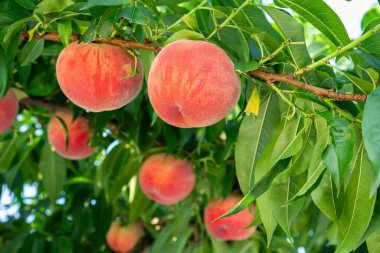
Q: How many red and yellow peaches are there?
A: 7